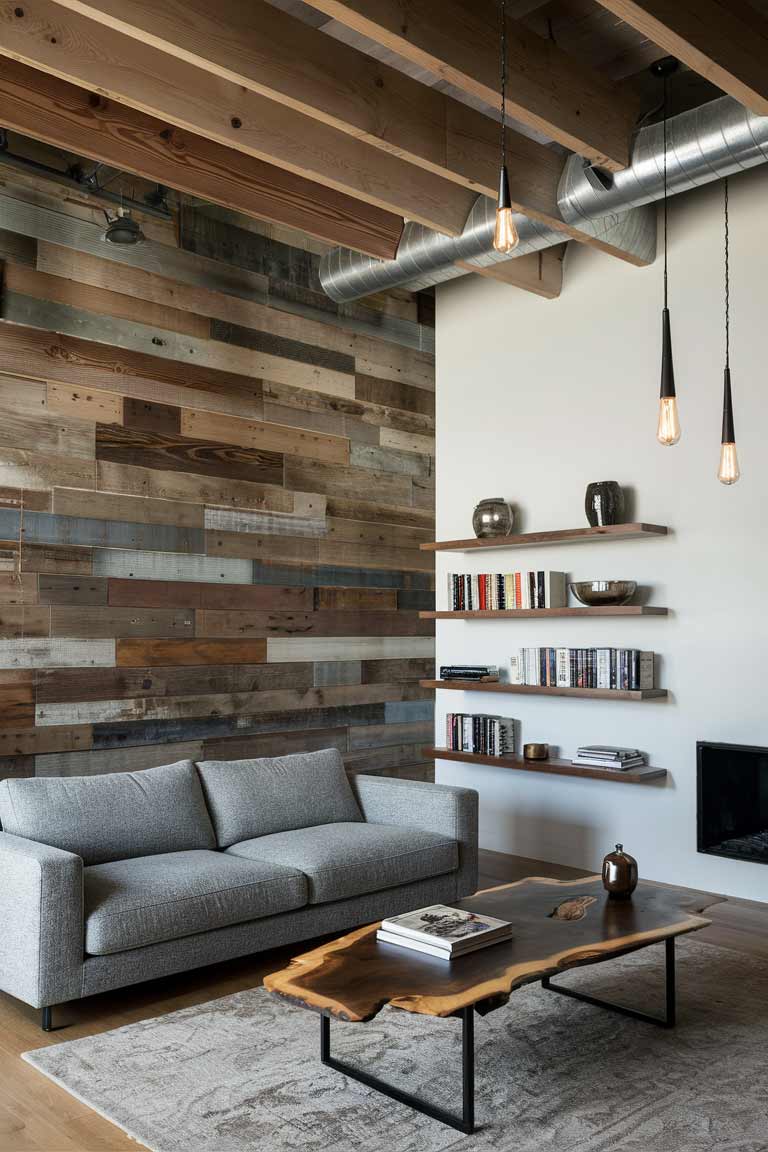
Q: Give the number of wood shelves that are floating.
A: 4